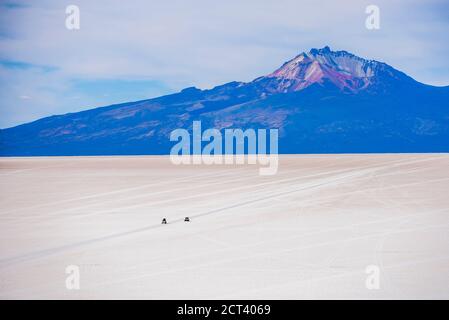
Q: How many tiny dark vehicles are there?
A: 2